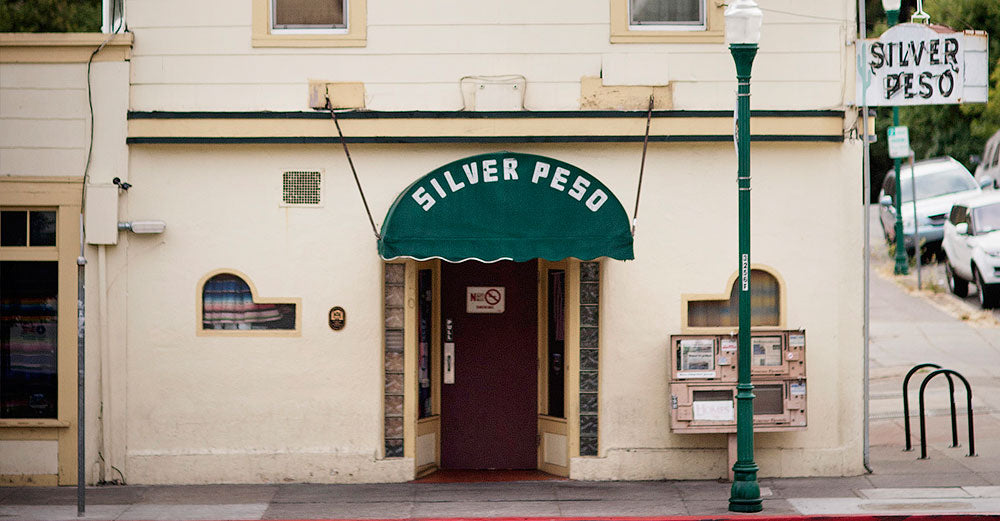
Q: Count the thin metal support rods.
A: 2